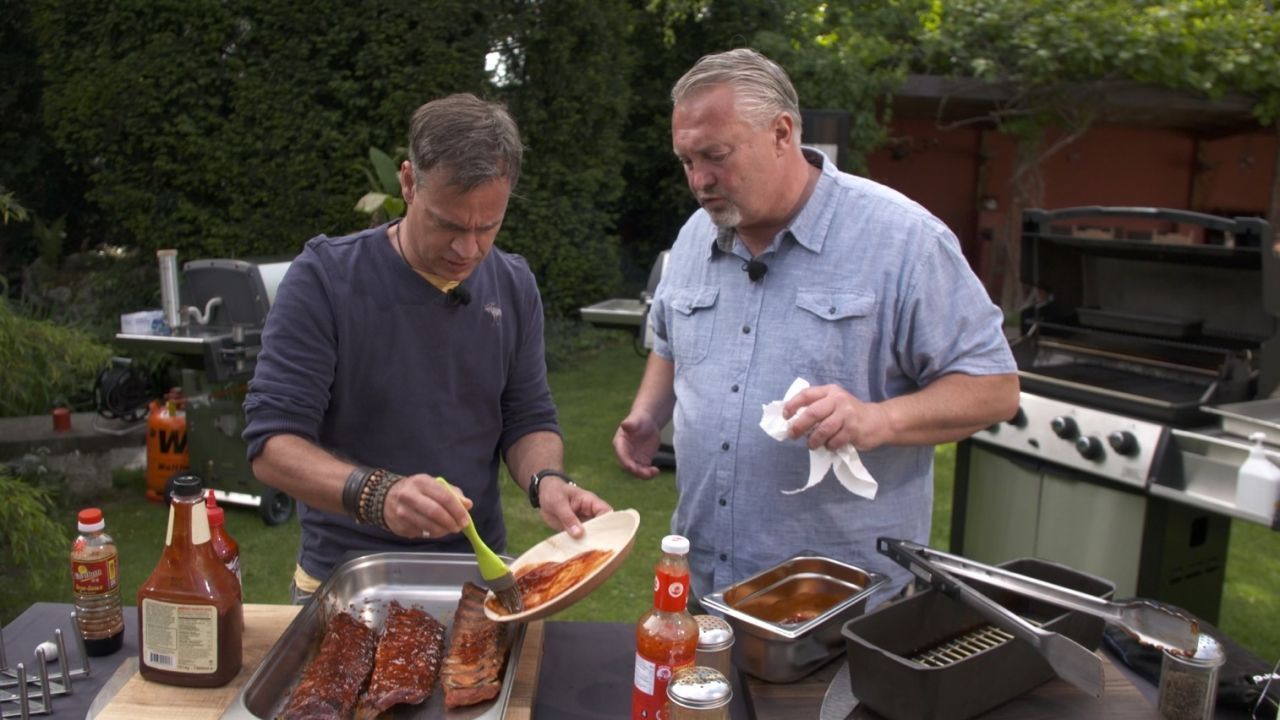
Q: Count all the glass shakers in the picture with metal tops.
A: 3